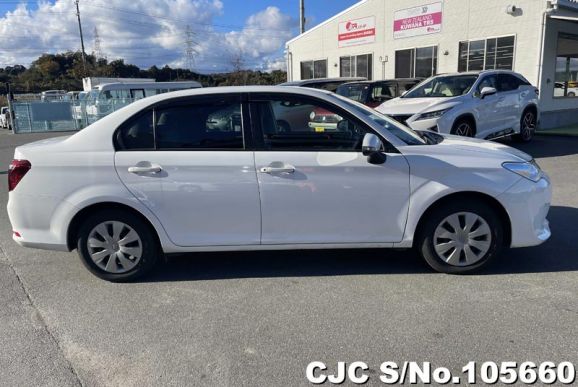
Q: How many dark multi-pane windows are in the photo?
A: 4